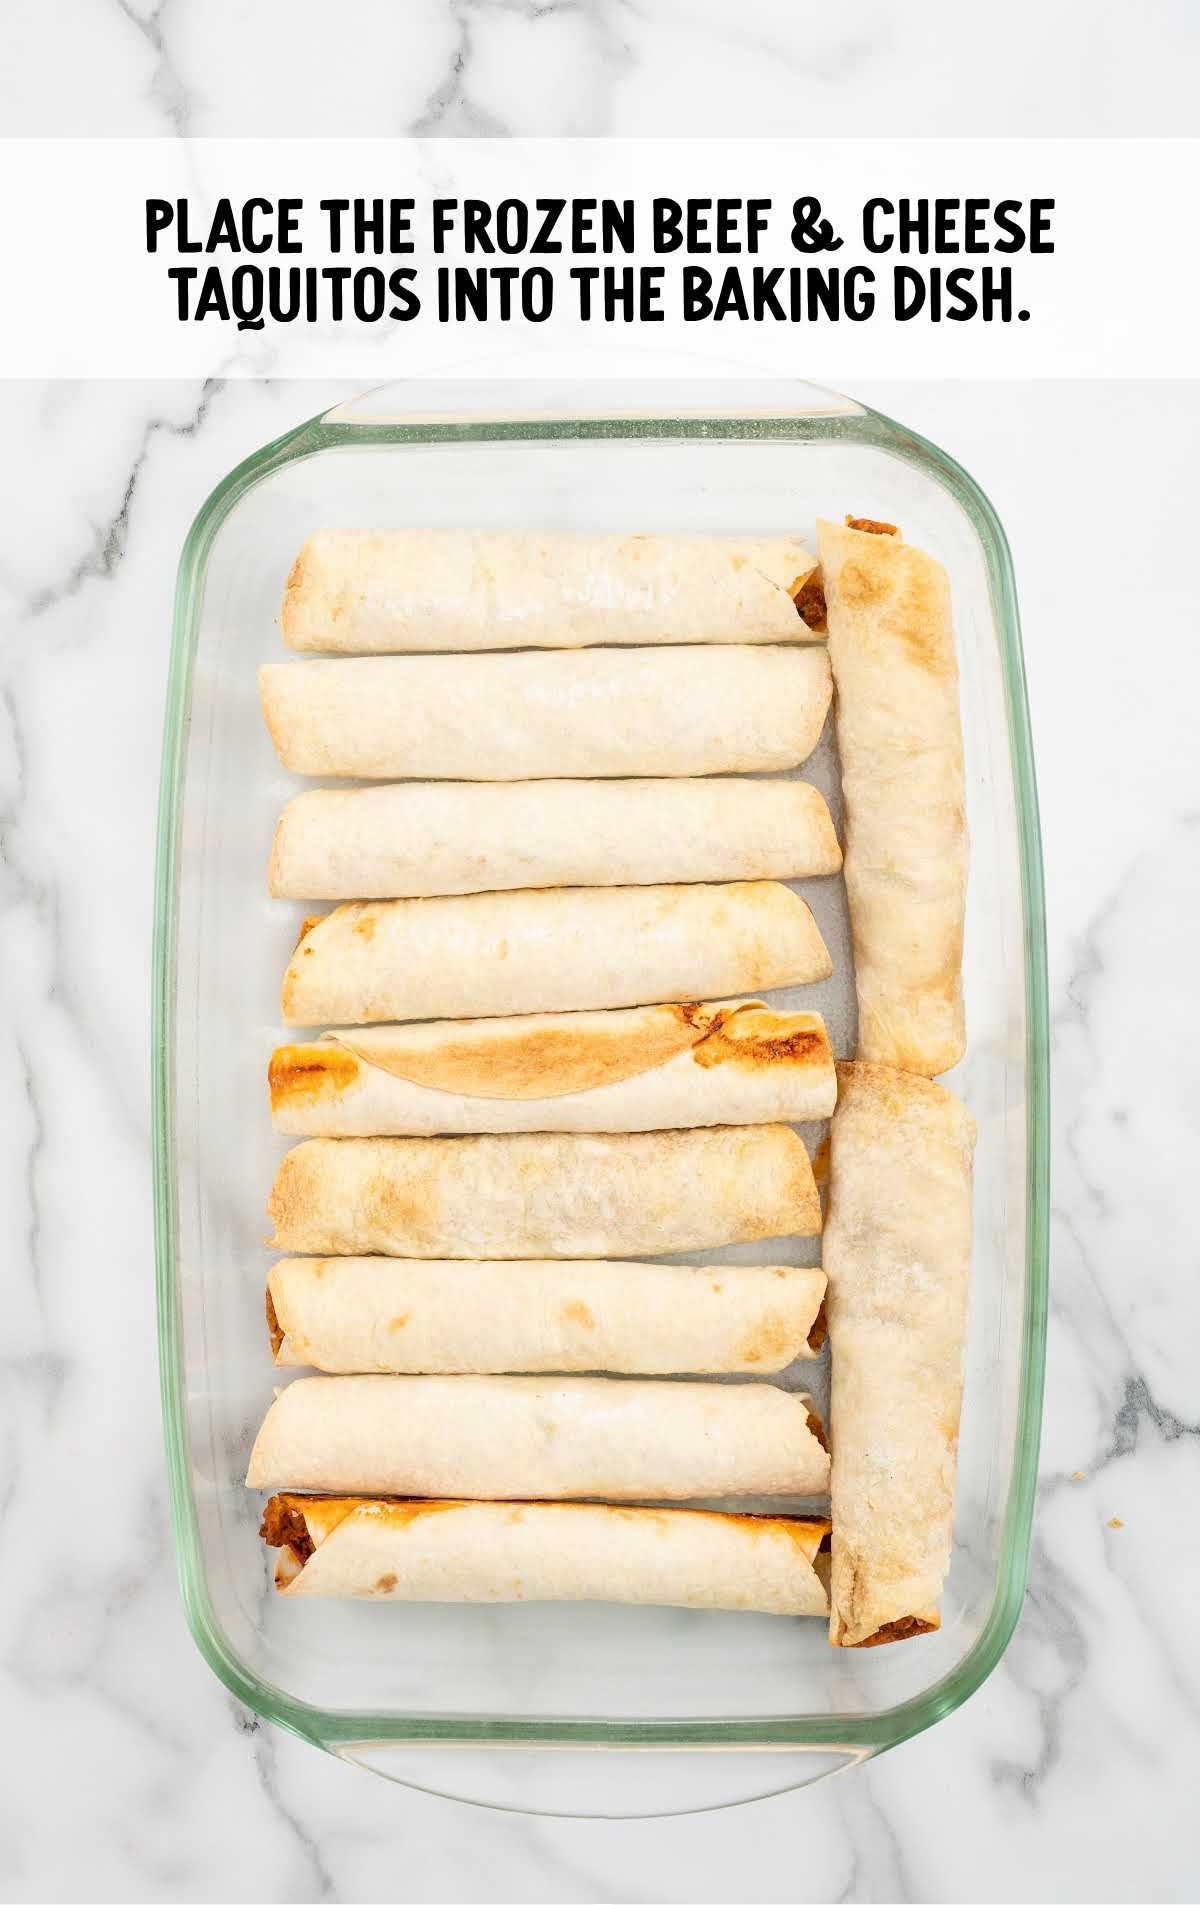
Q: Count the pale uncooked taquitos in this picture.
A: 11